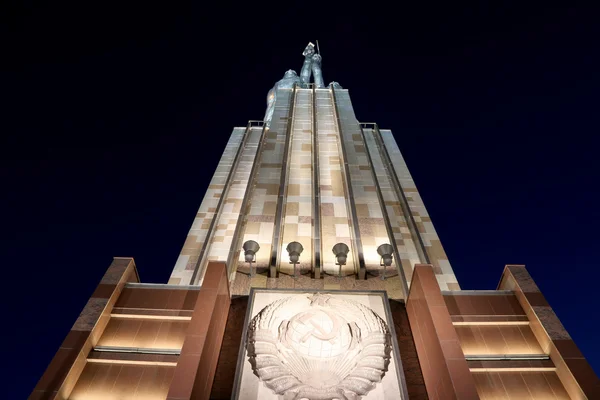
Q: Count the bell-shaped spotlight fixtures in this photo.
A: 4